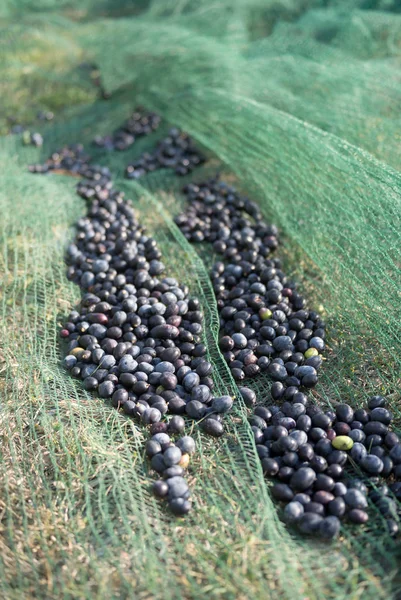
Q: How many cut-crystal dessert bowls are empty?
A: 0